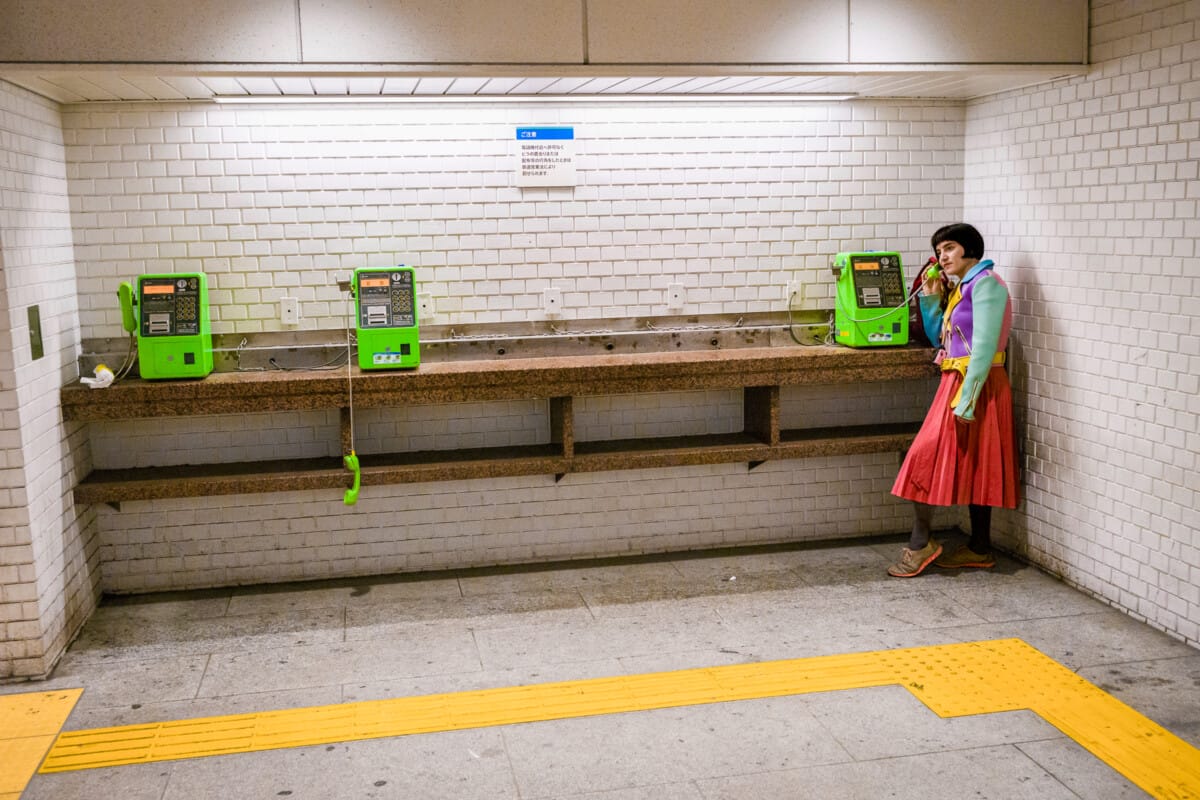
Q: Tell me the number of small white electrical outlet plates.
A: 5